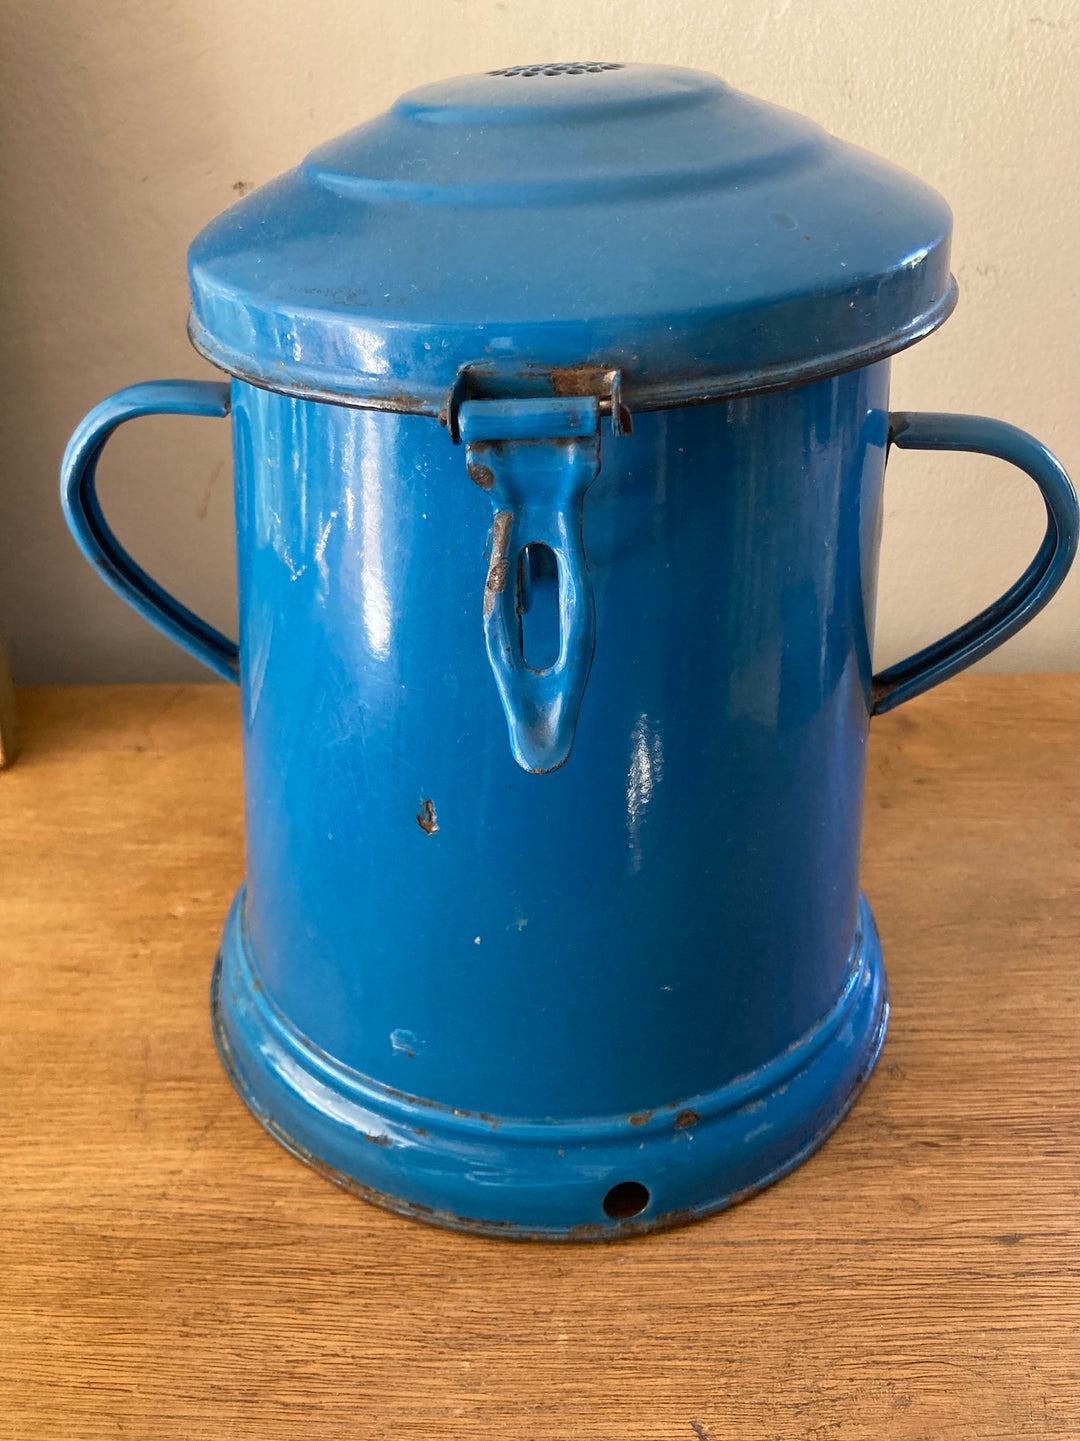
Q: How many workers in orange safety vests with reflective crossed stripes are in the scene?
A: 0